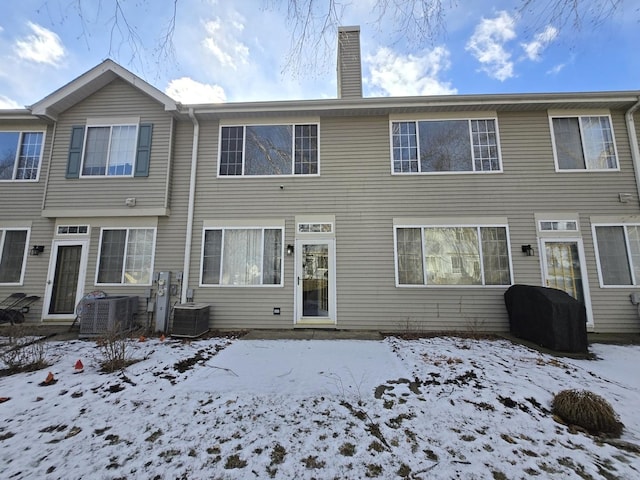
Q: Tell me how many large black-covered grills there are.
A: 1